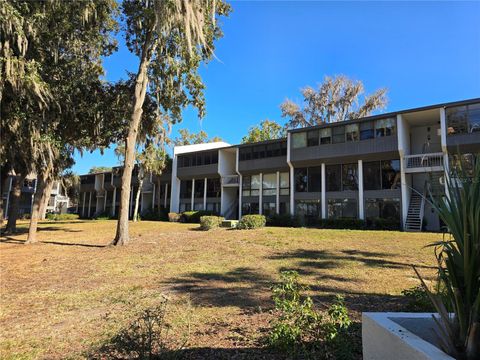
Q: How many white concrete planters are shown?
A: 1